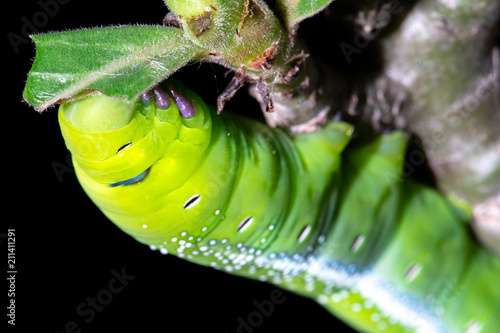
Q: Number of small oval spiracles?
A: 7